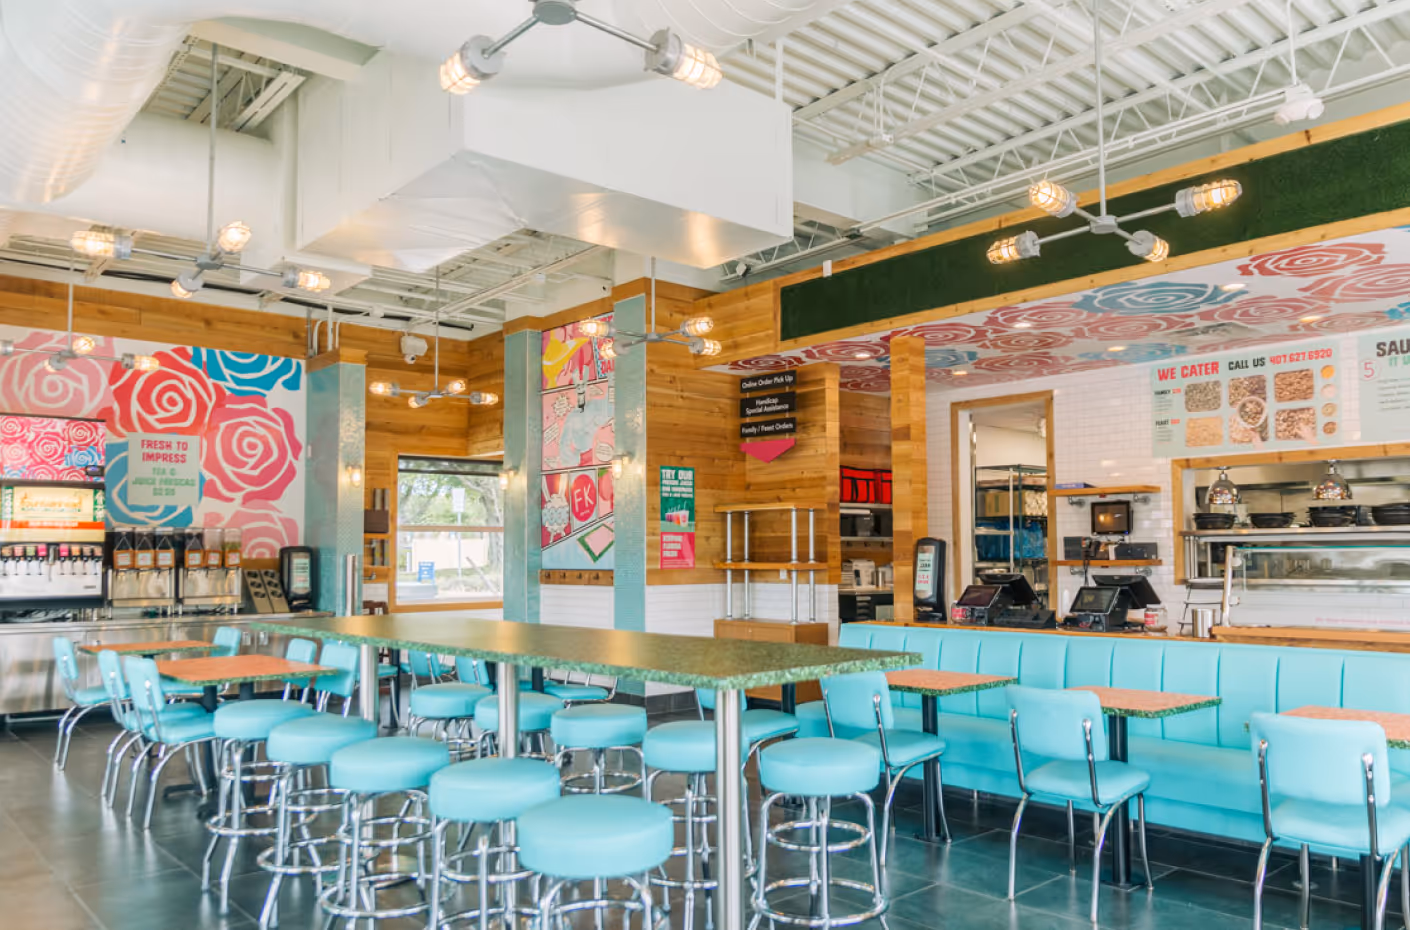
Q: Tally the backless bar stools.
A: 10